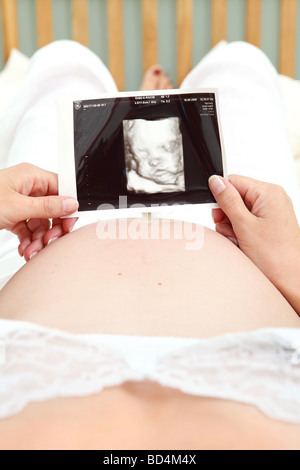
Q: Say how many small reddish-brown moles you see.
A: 2